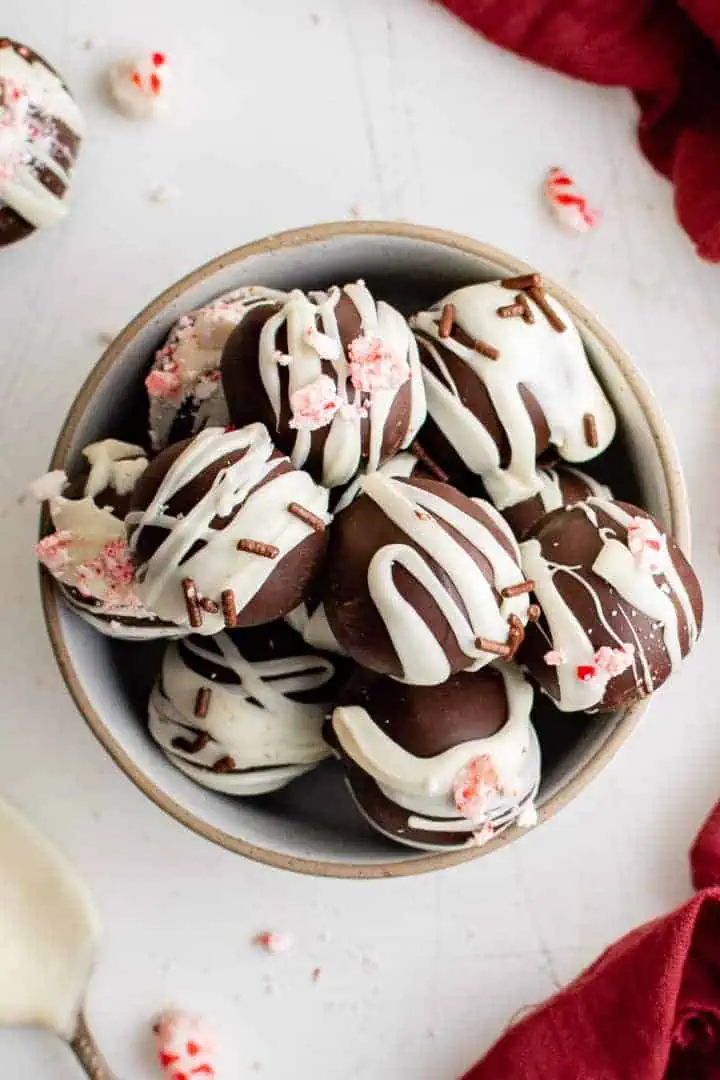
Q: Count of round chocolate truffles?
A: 11